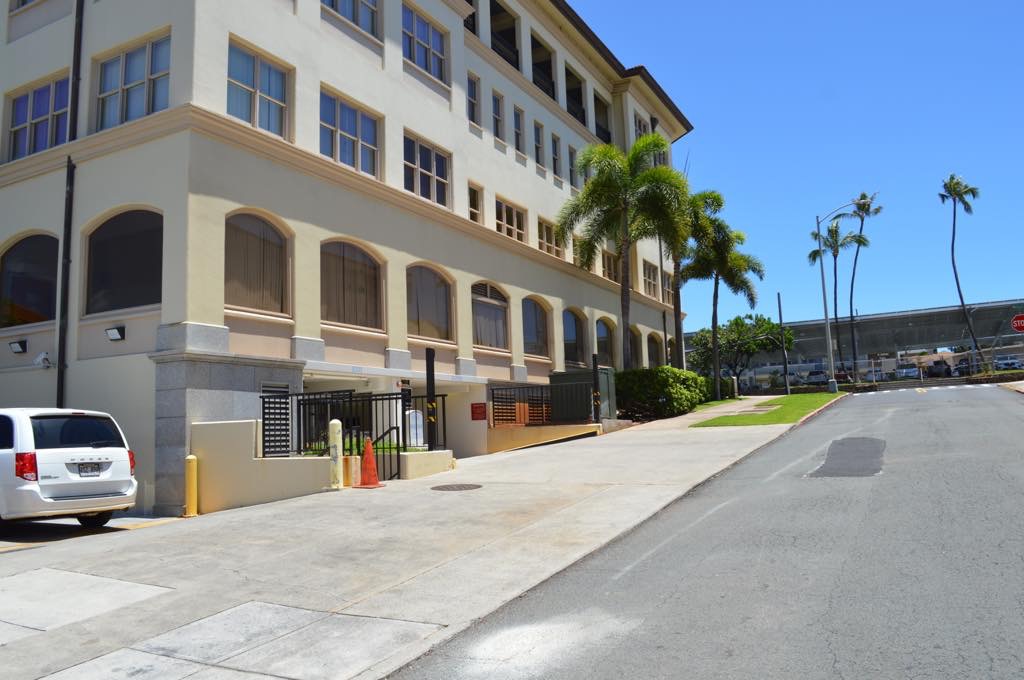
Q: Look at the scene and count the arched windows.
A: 12